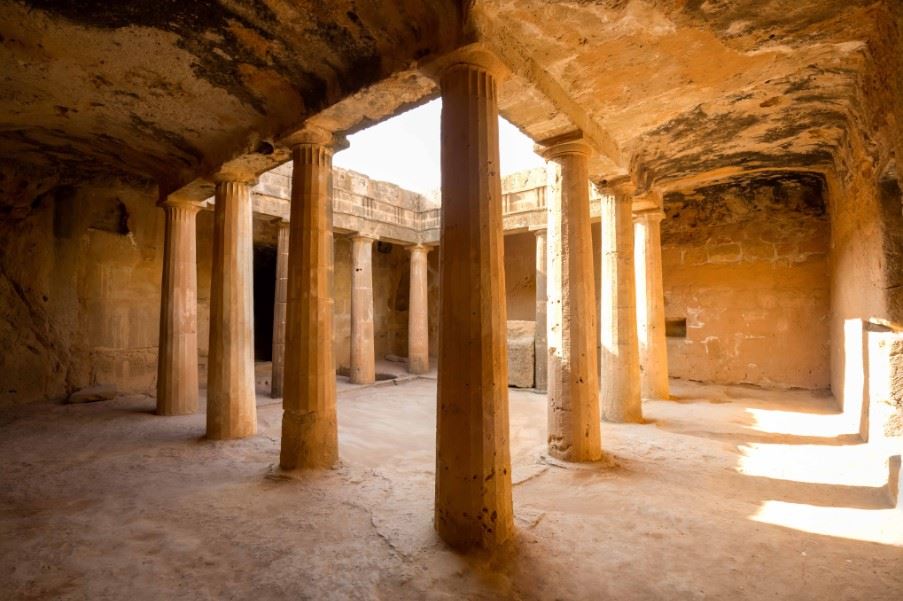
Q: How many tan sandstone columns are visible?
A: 11